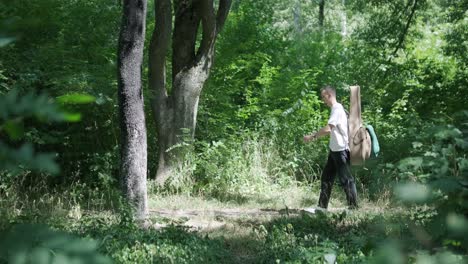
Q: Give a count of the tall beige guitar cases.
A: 1